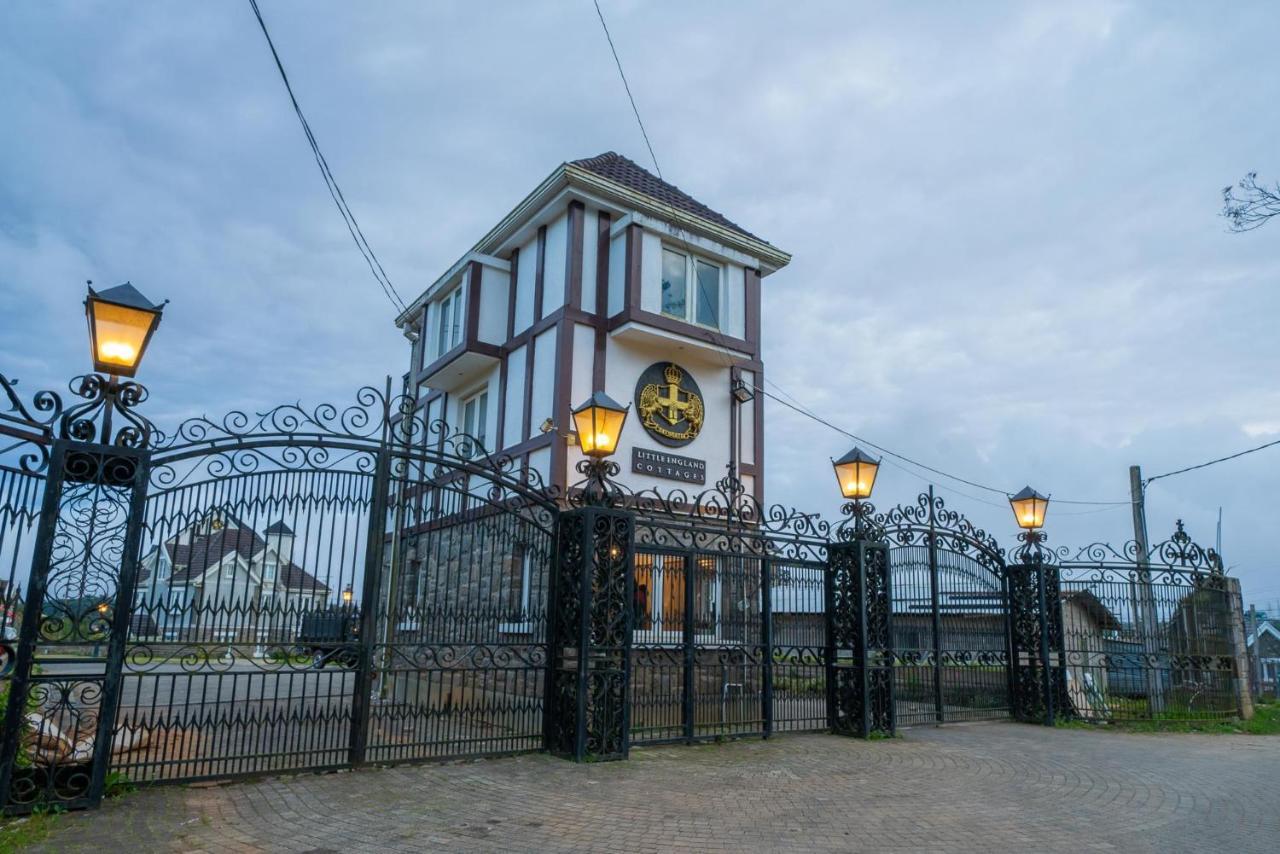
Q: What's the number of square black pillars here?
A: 4